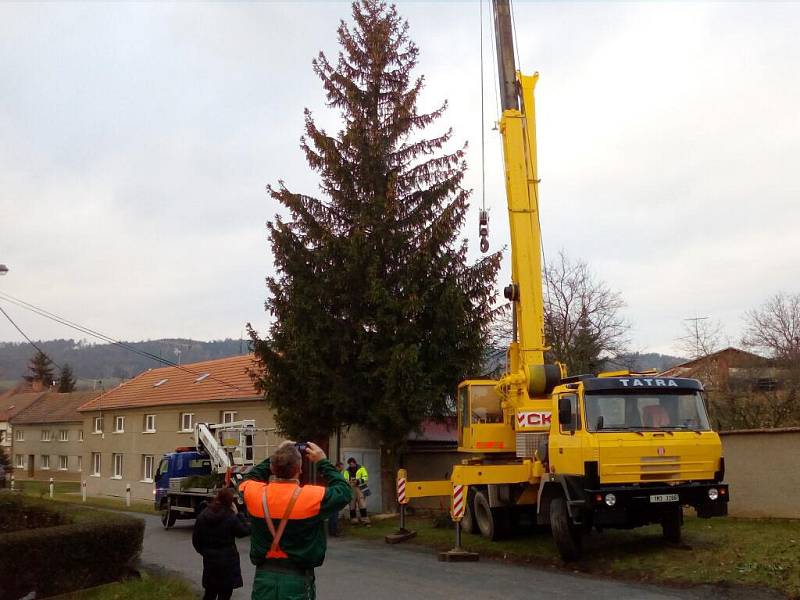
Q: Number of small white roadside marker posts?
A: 4